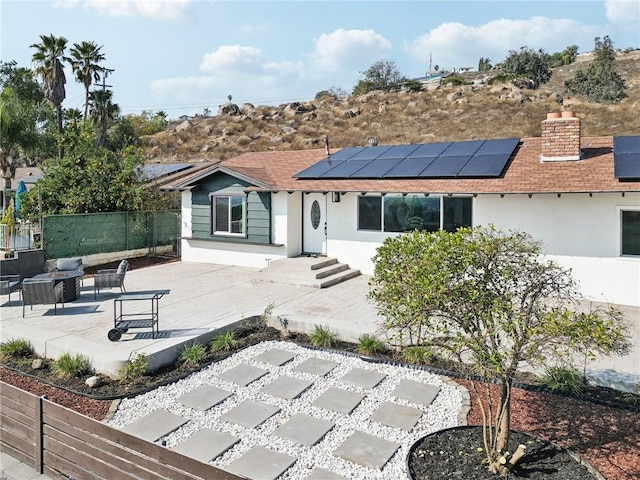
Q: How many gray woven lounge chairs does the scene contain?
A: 4